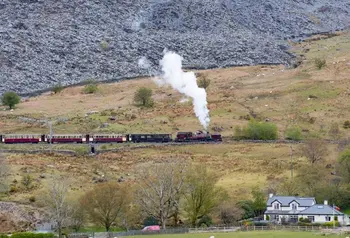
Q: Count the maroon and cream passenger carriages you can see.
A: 3